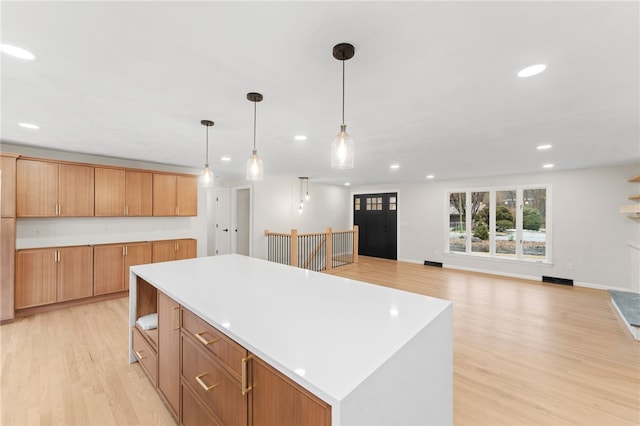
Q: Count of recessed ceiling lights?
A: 10